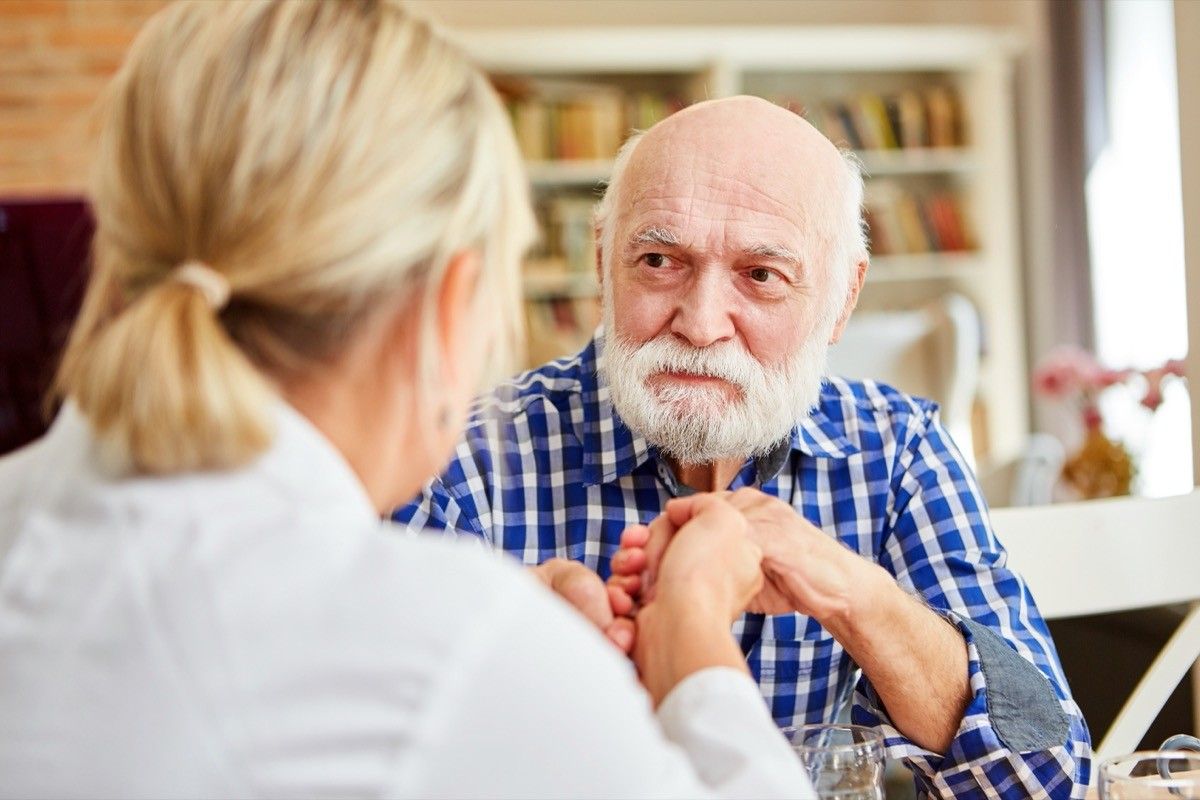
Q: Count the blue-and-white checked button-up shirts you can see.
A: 1